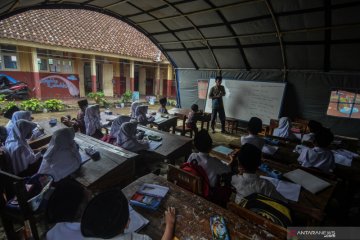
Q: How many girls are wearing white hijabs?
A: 9